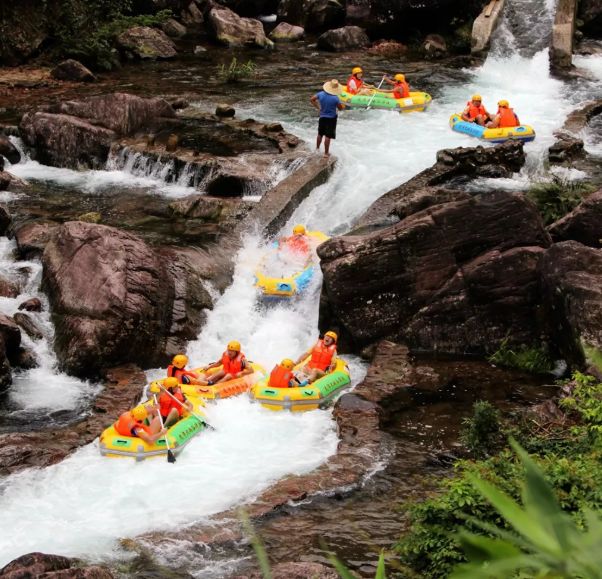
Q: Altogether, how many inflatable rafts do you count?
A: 6